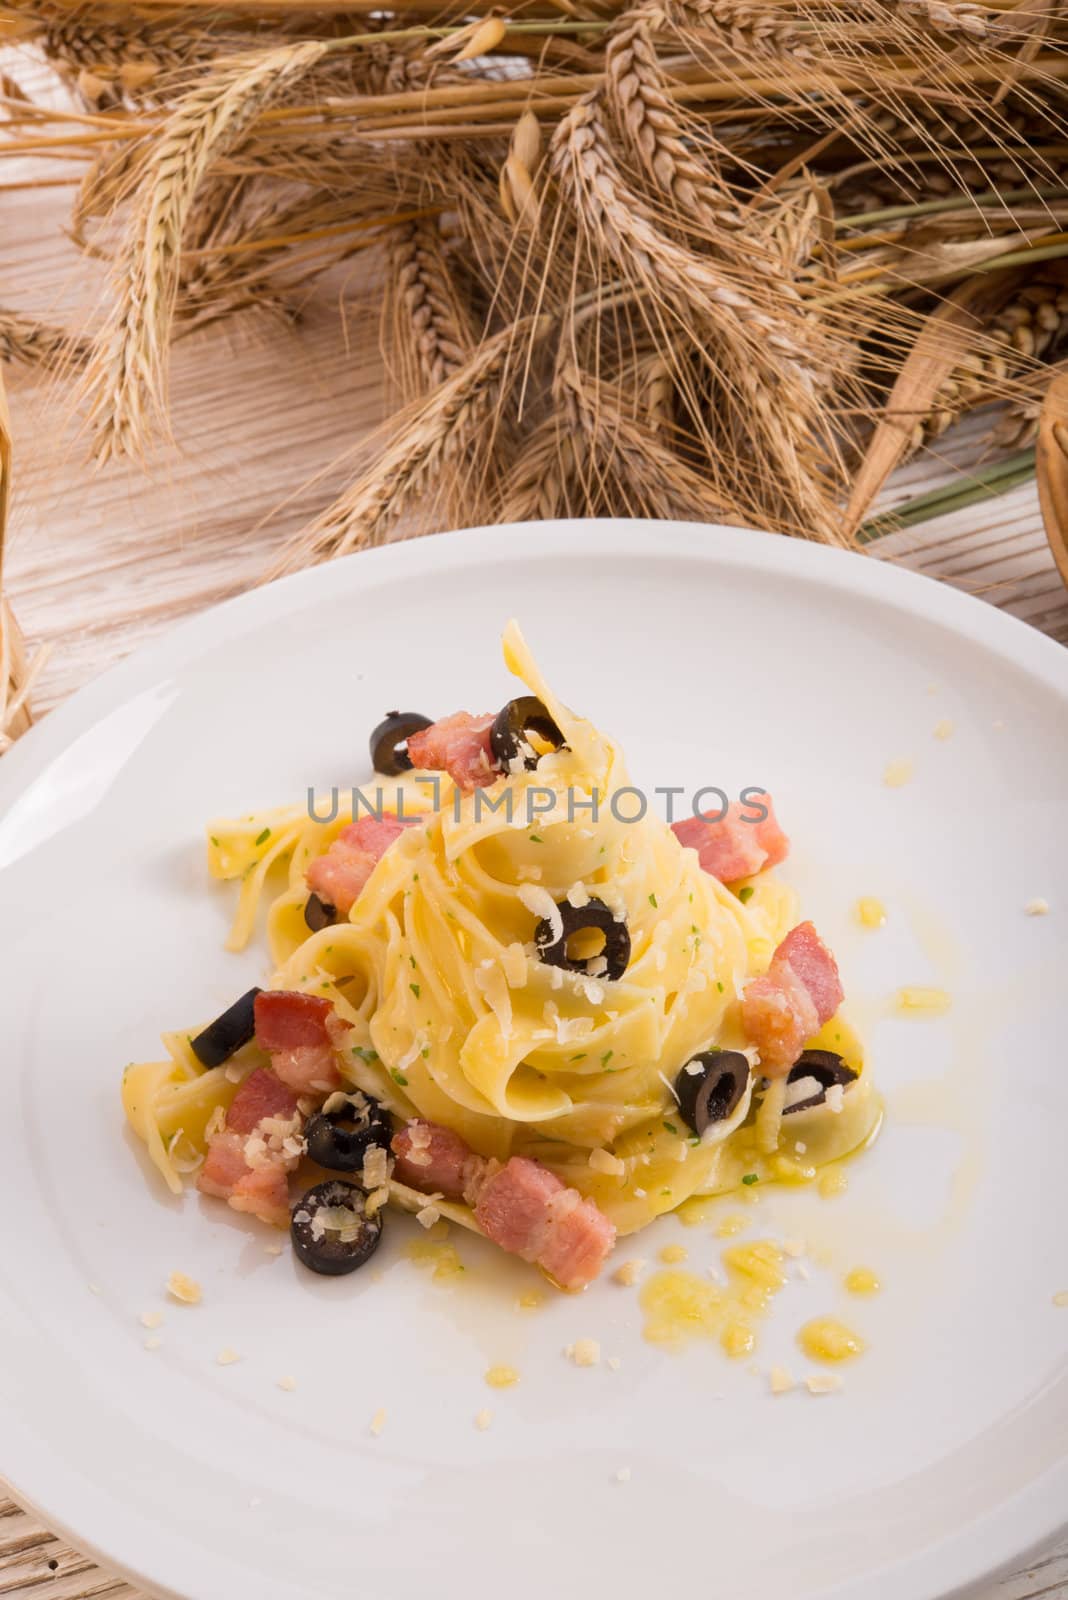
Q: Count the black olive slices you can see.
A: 9